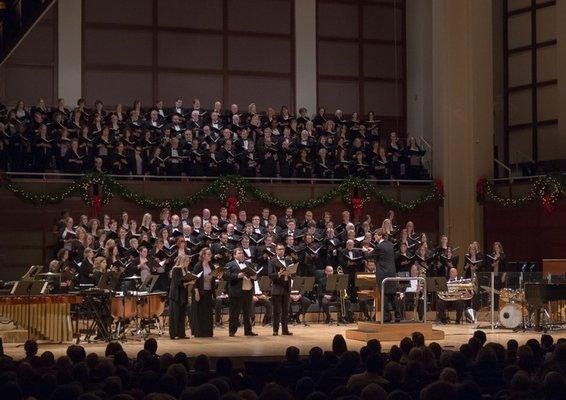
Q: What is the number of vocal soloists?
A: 4